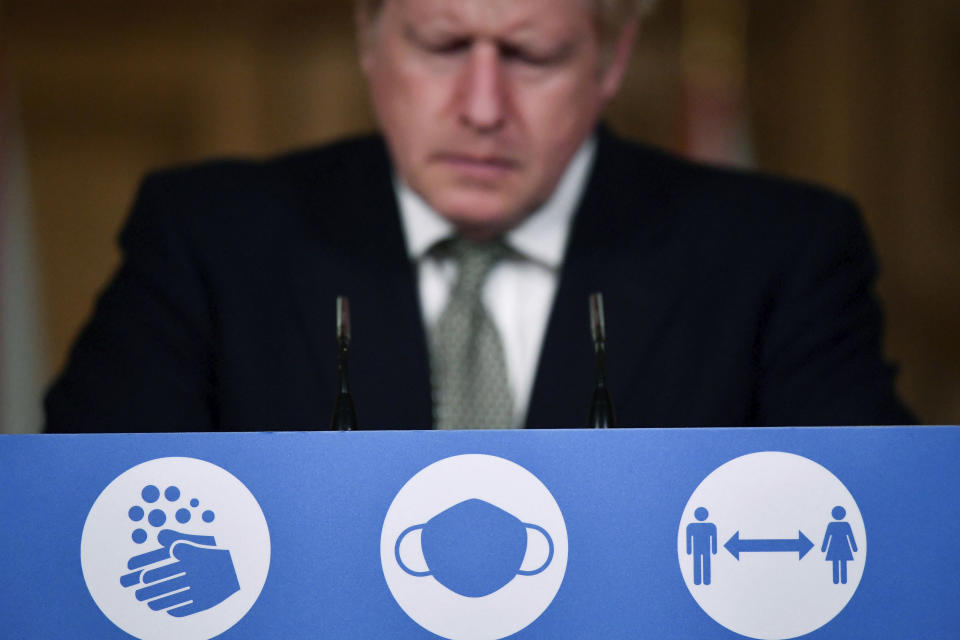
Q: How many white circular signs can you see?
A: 3